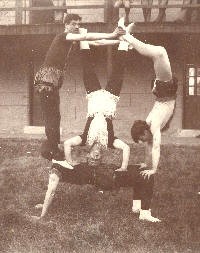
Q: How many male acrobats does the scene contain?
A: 4